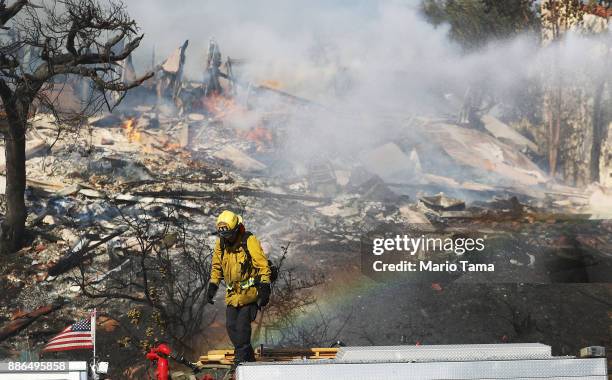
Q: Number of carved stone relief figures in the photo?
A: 0